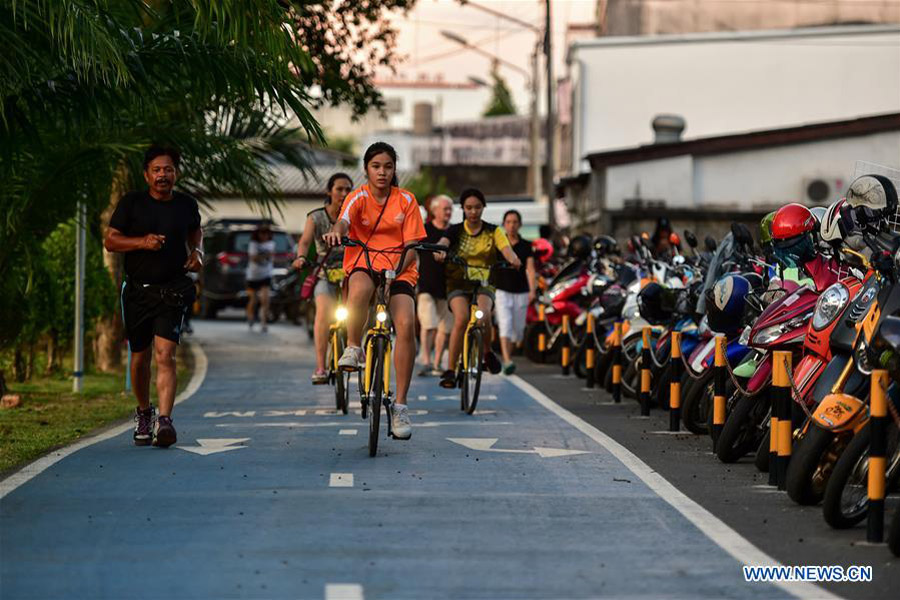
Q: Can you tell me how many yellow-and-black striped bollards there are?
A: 10